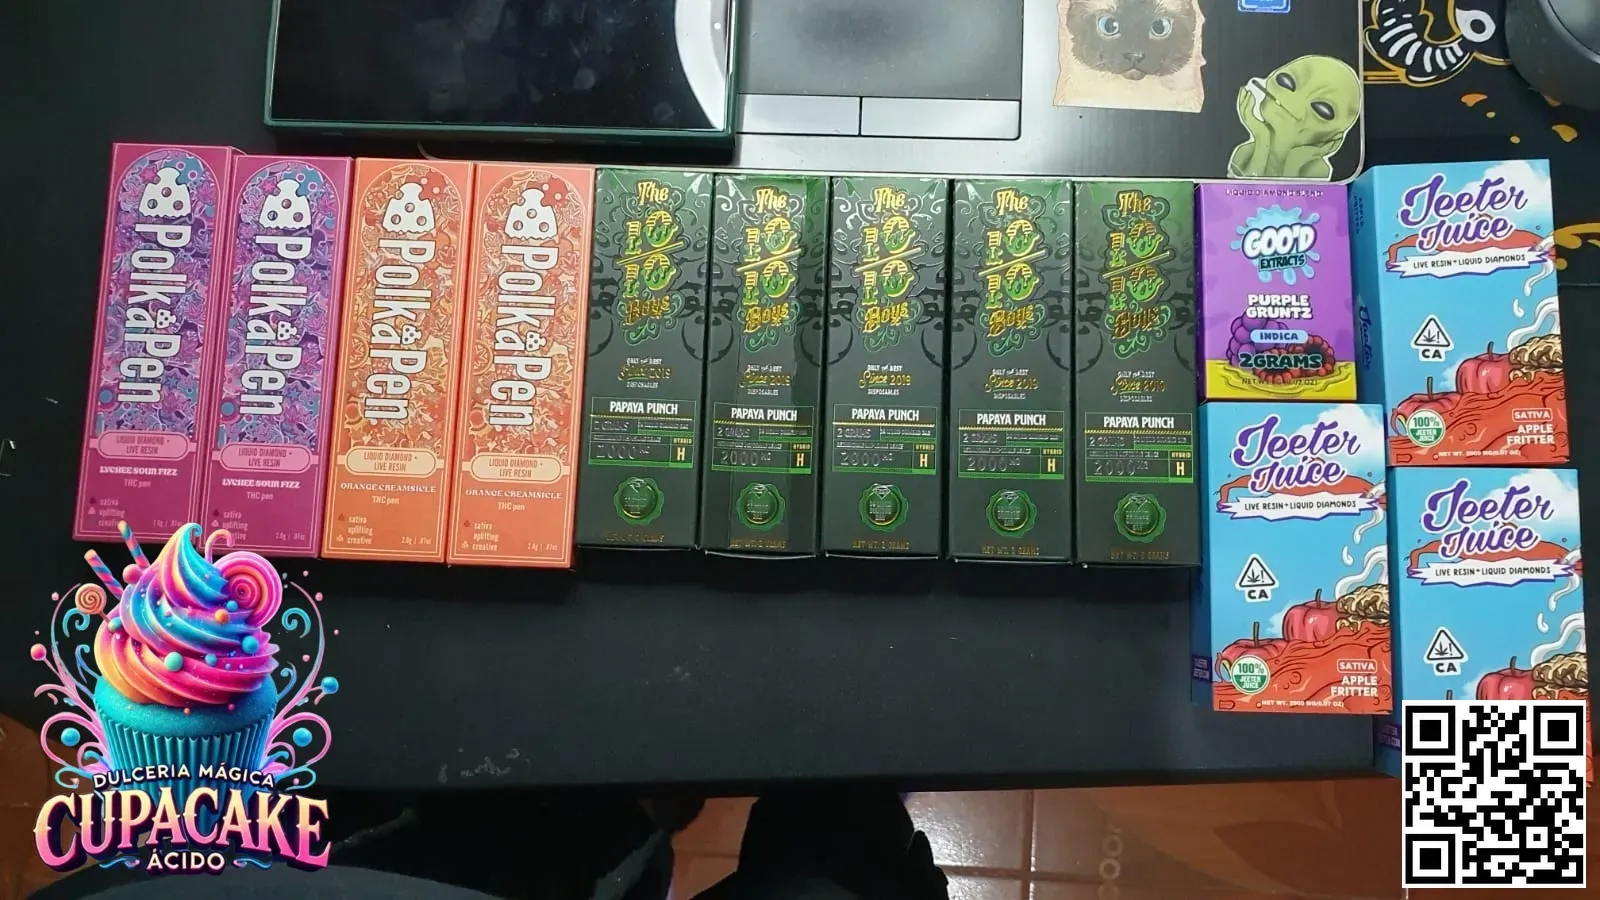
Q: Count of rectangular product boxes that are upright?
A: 13